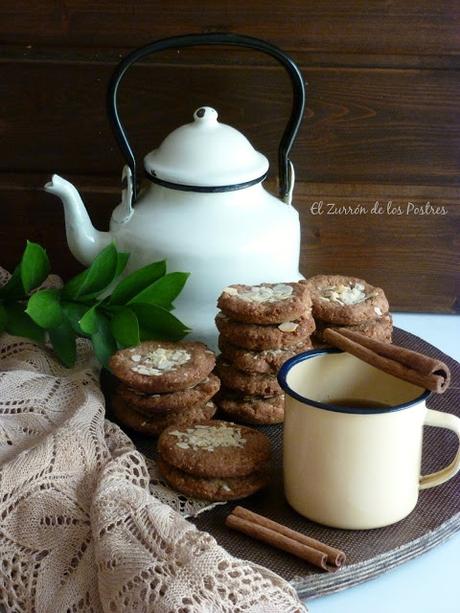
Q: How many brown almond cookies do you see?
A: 12